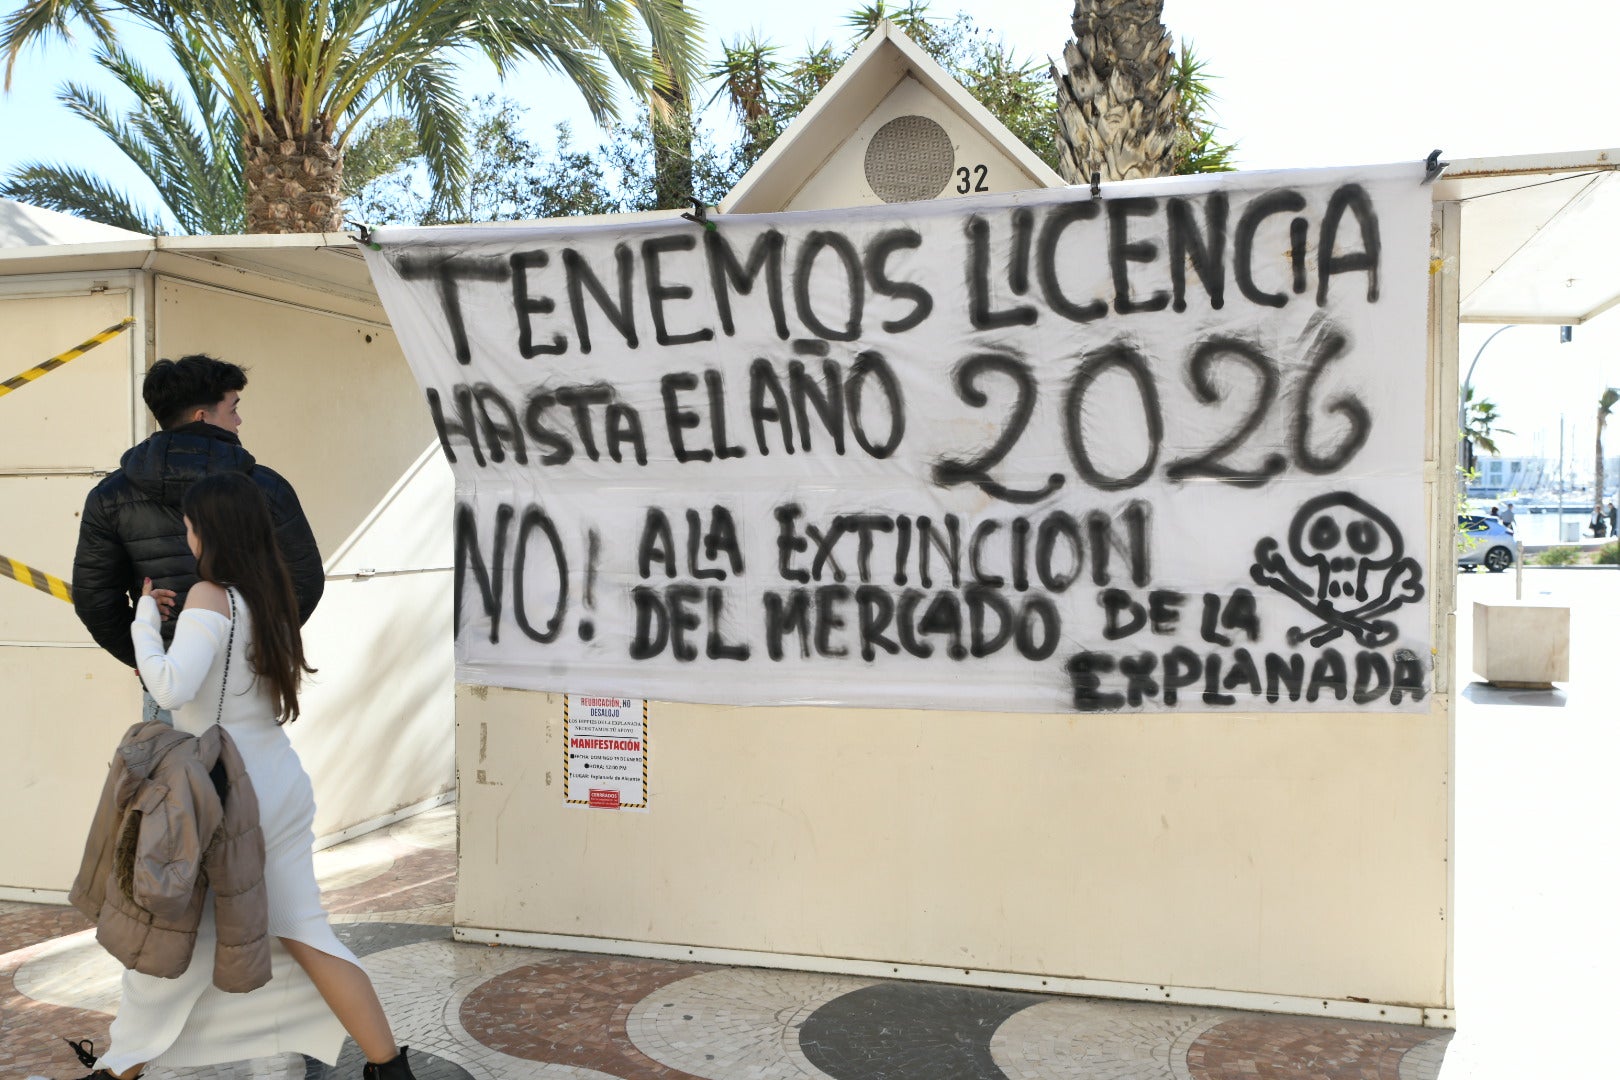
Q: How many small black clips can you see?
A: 4